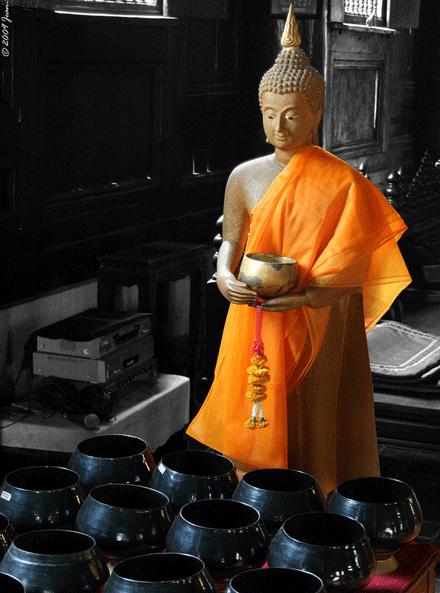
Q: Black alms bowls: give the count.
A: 13